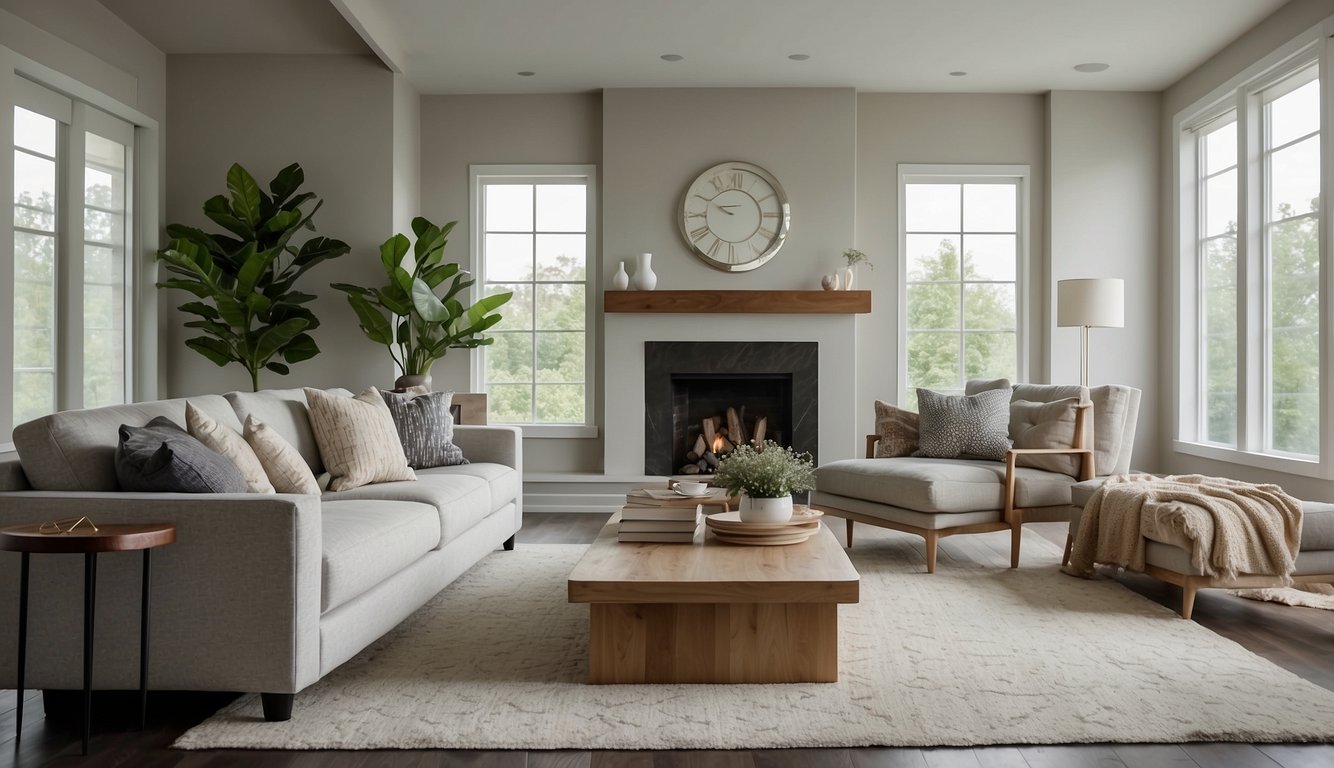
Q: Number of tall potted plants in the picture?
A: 2